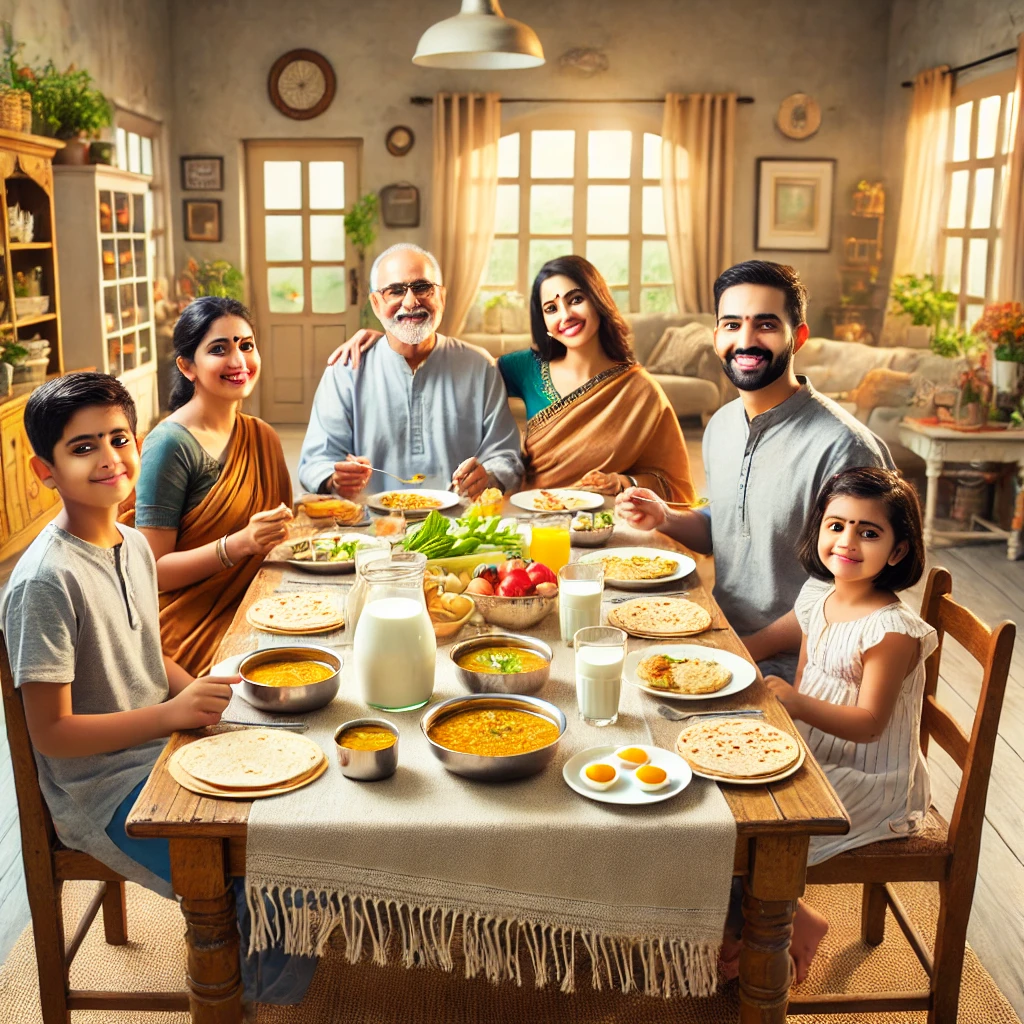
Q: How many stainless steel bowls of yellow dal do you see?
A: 4